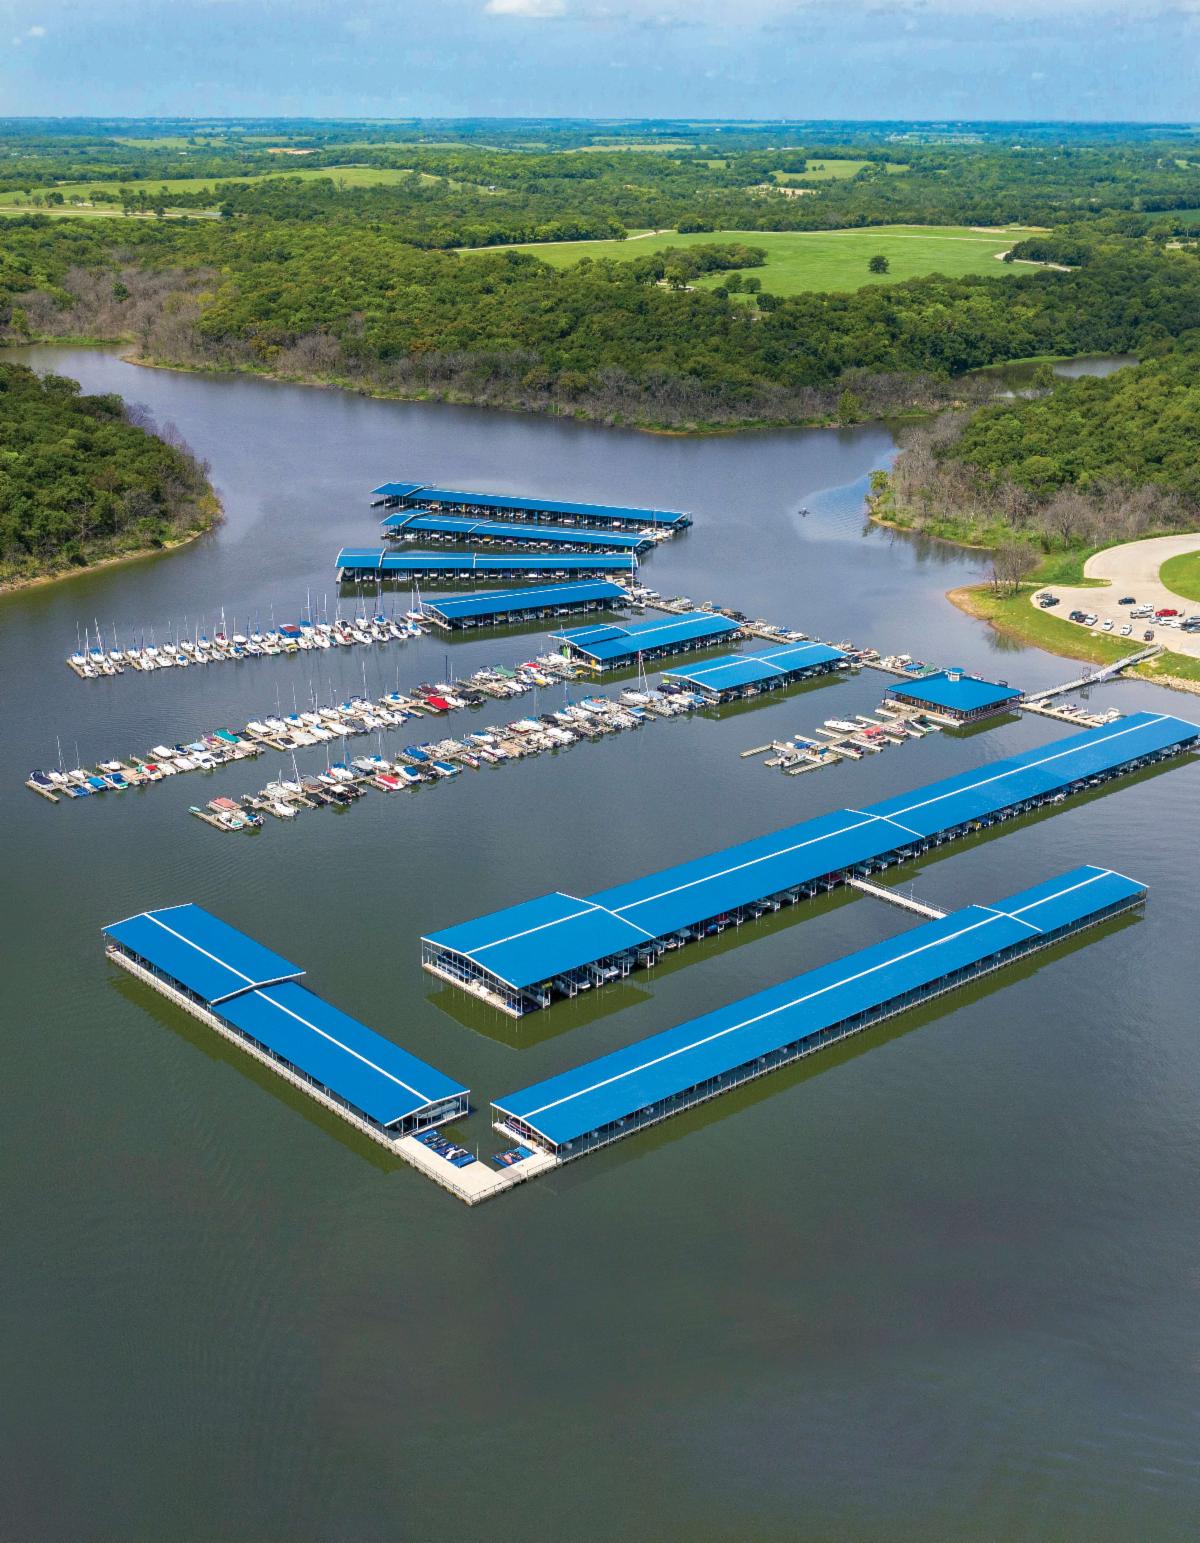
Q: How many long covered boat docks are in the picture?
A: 9